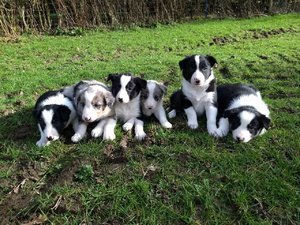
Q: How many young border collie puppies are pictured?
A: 6